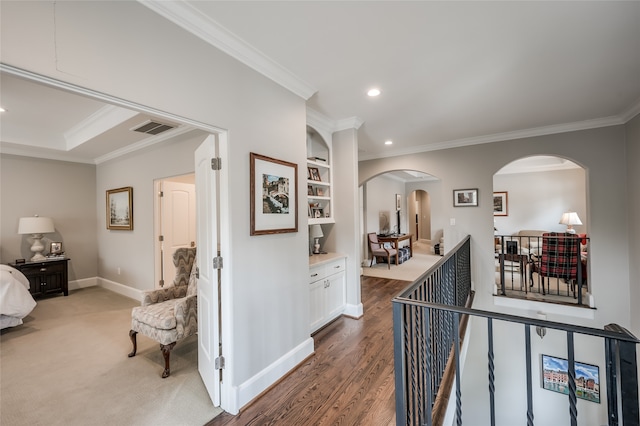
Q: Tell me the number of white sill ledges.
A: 1